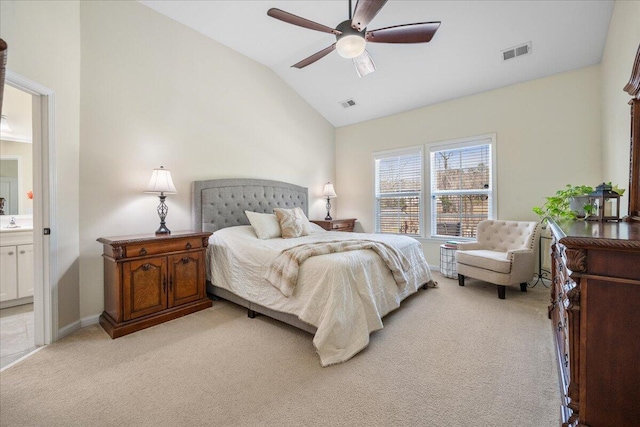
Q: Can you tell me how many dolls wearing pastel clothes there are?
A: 0